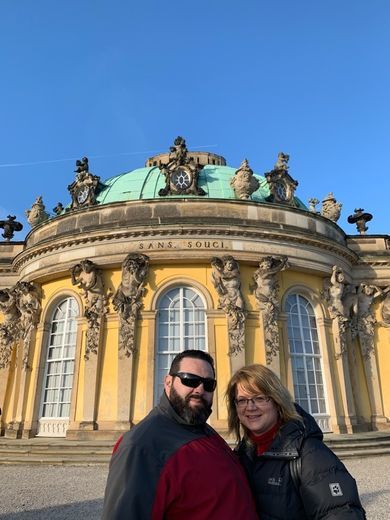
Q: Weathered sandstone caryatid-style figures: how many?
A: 8